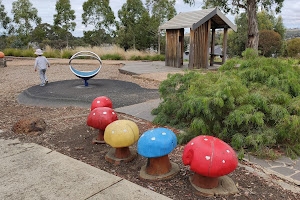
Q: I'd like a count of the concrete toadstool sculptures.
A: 5